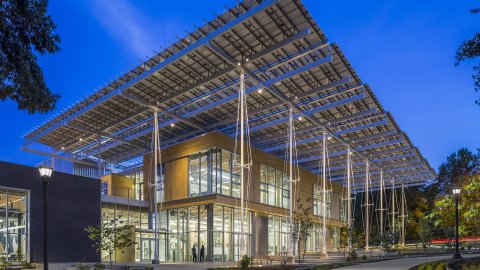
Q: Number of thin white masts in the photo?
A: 9